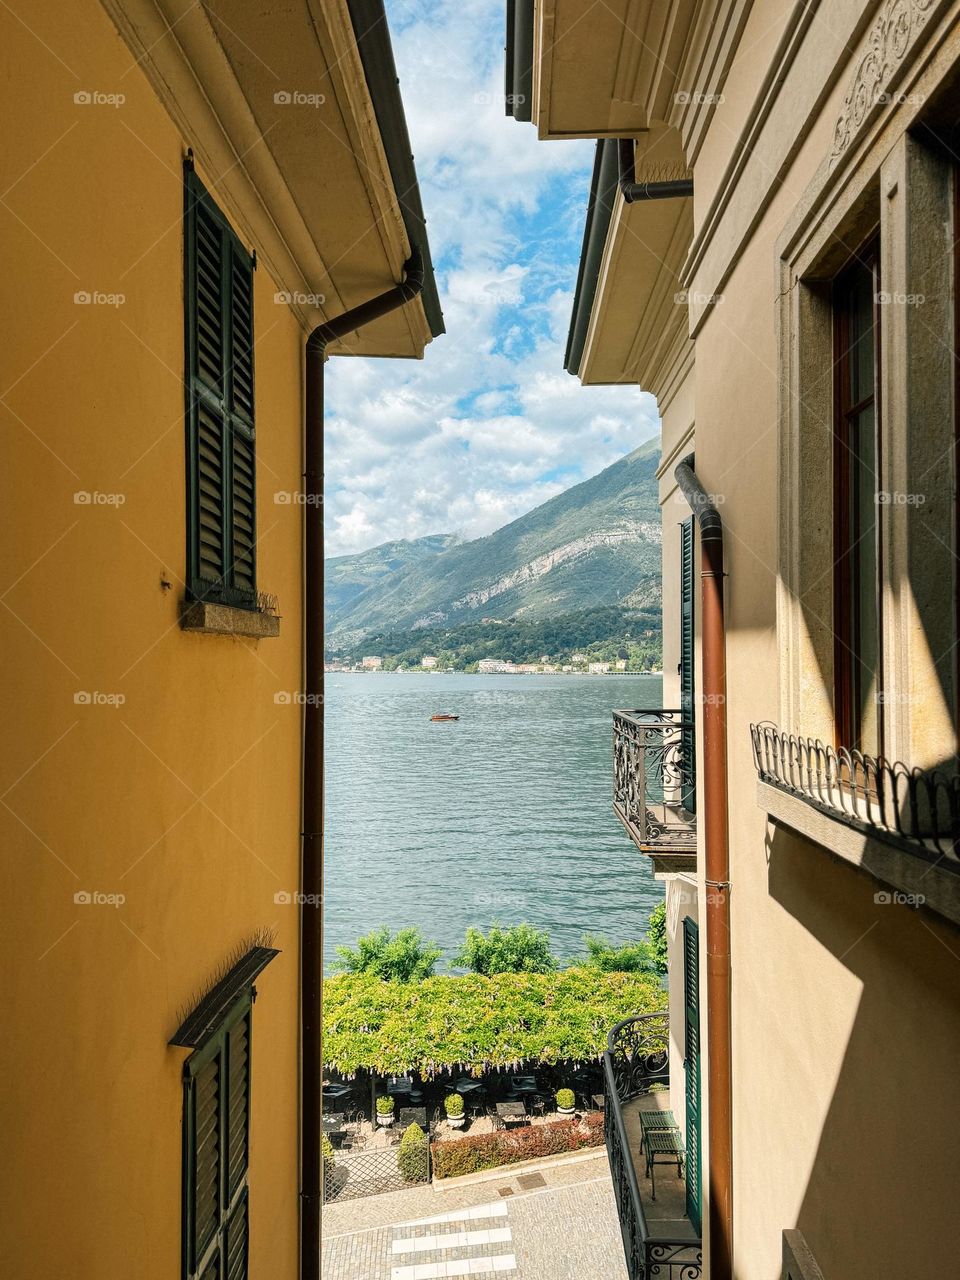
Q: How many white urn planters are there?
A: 3